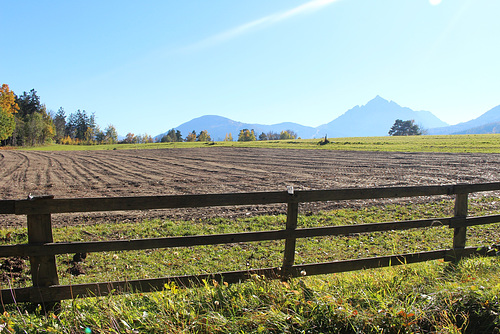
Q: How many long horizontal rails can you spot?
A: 3